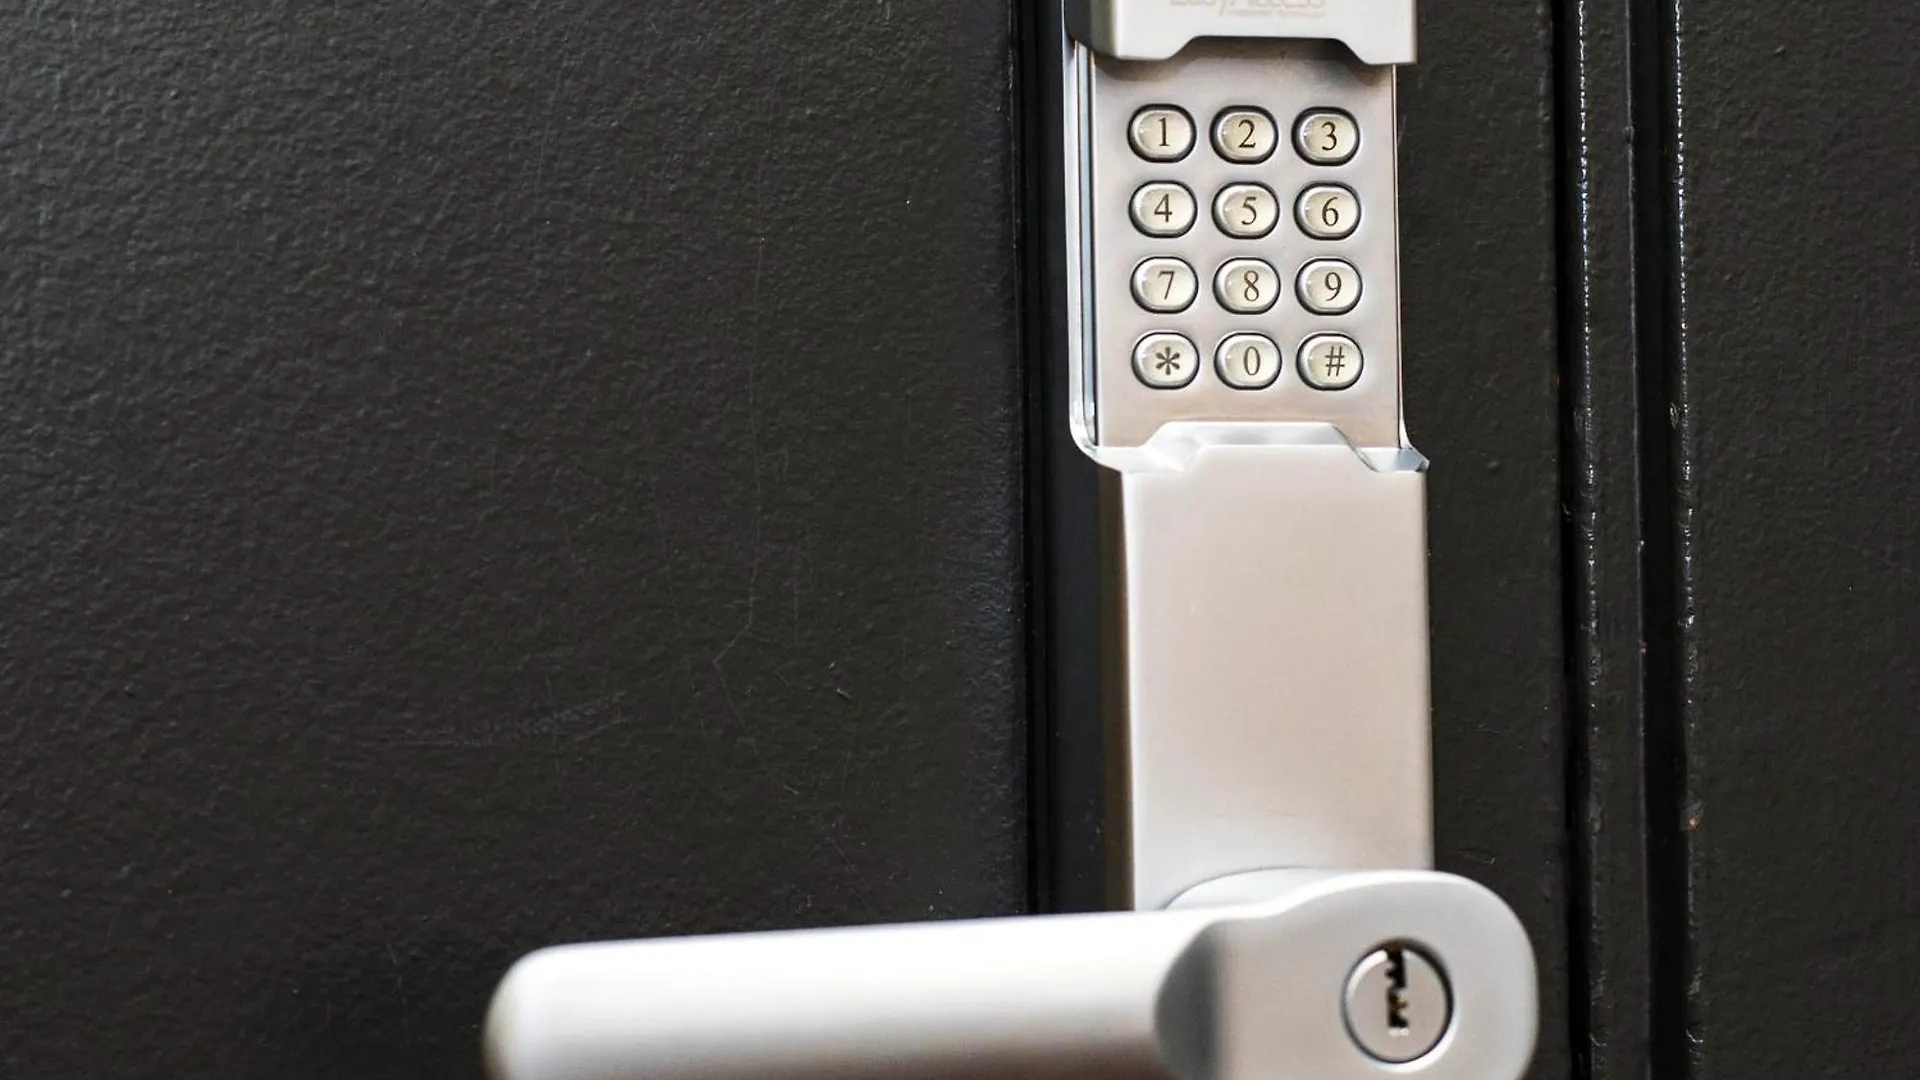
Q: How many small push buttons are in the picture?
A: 12